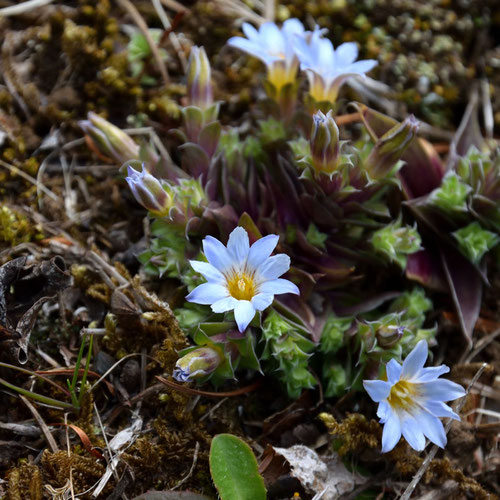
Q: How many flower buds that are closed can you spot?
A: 7